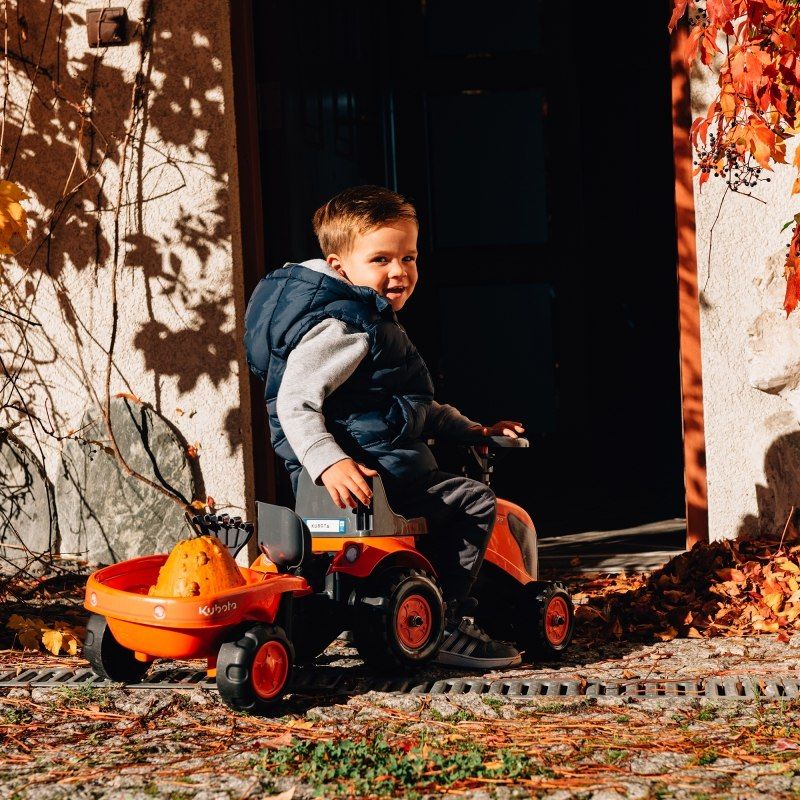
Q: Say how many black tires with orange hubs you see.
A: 3